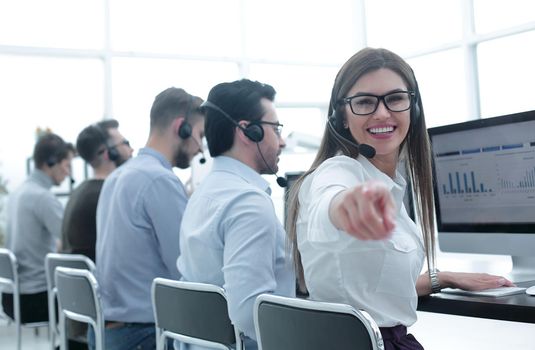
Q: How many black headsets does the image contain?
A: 5